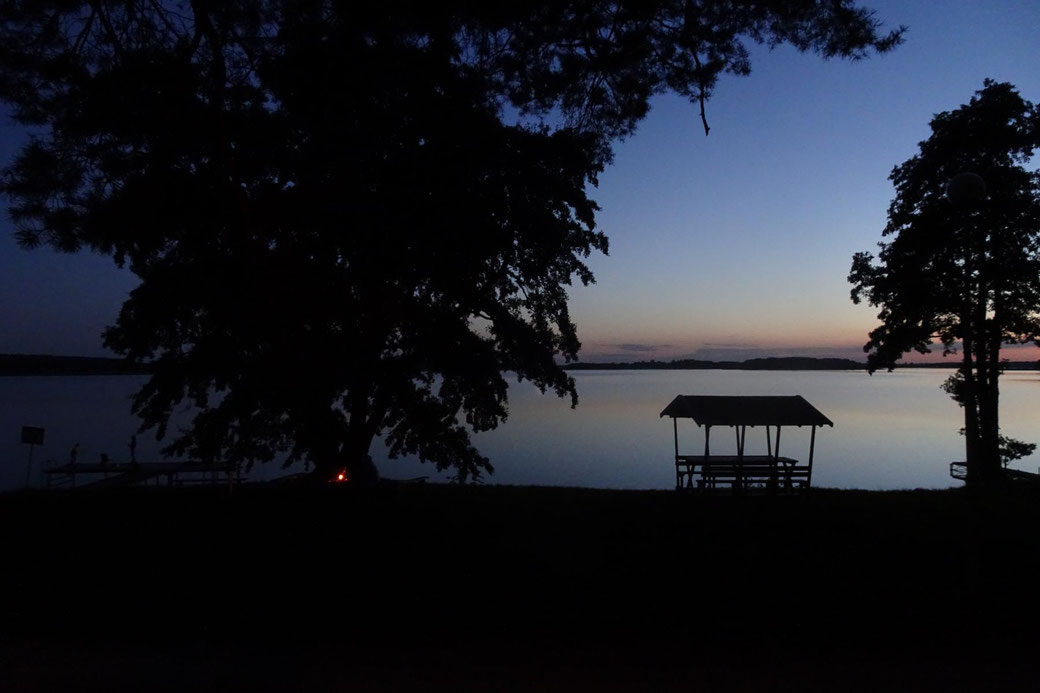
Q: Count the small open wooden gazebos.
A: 1